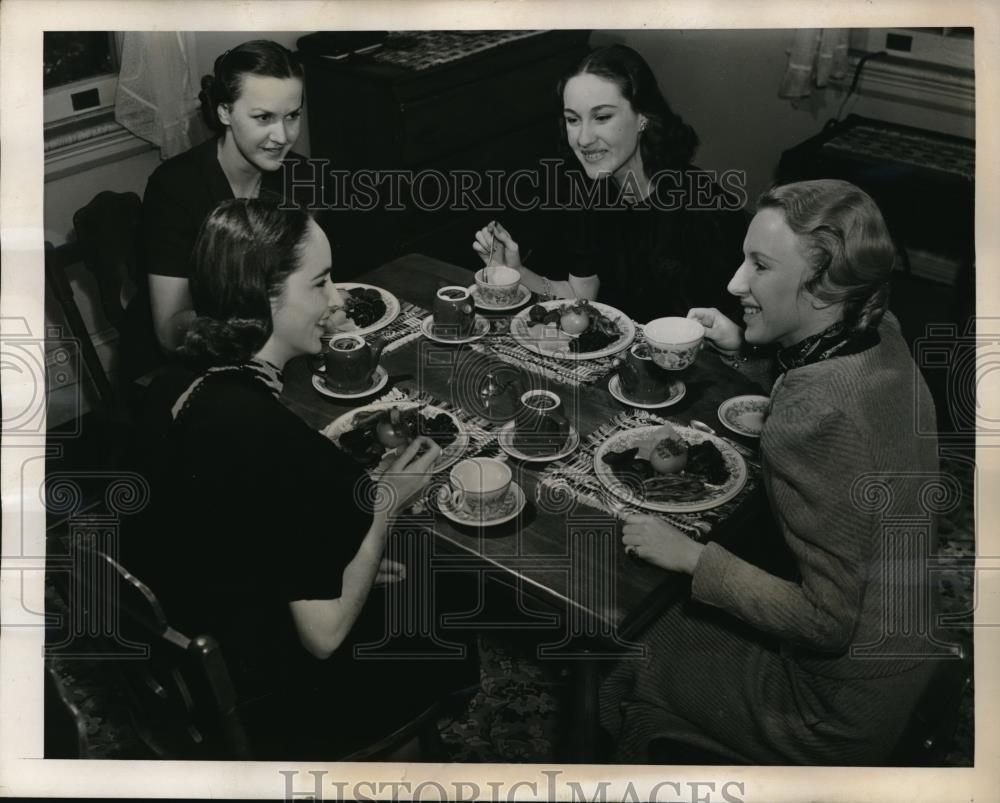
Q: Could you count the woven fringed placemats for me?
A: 4